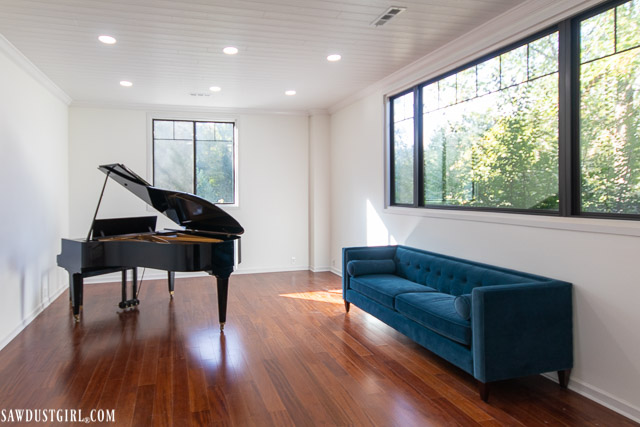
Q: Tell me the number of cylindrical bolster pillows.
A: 2